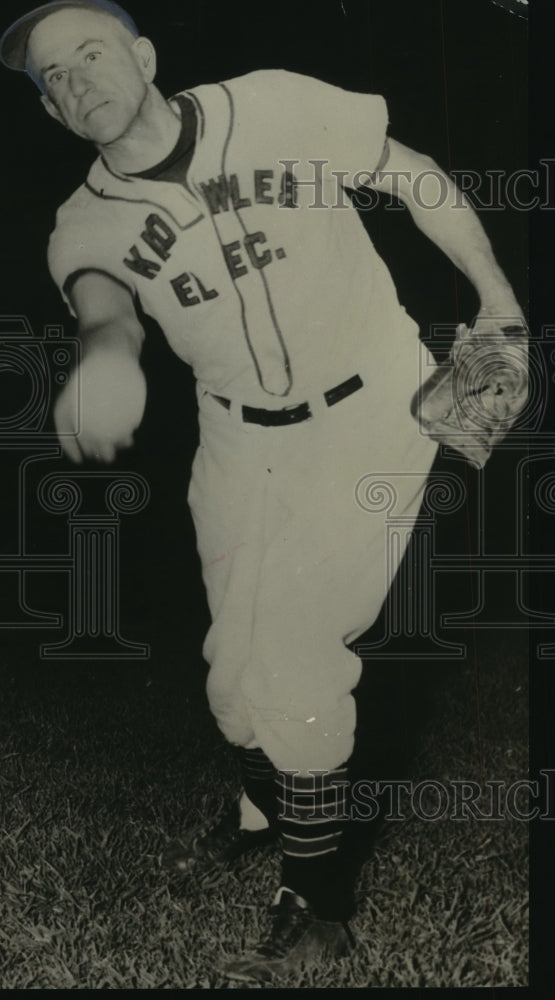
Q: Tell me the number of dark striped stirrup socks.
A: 2